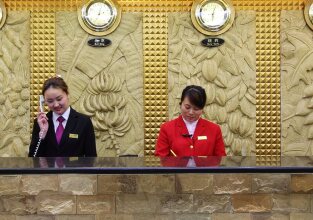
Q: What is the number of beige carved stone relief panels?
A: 4